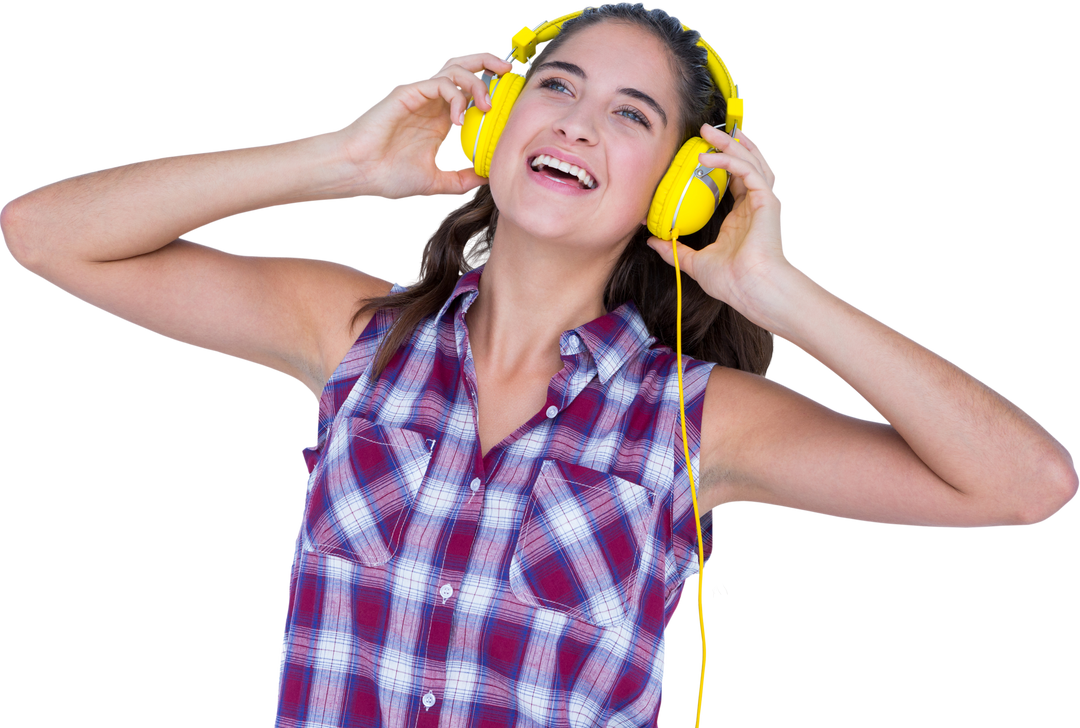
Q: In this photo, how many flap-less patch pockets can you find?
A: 2